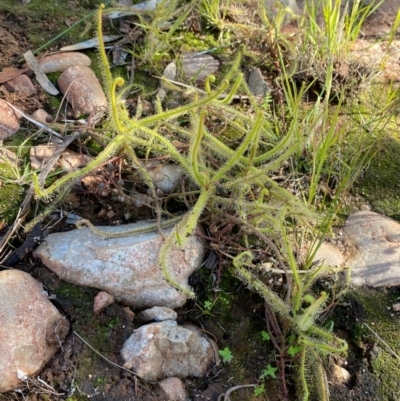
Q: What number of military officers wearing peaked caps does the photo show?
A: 0